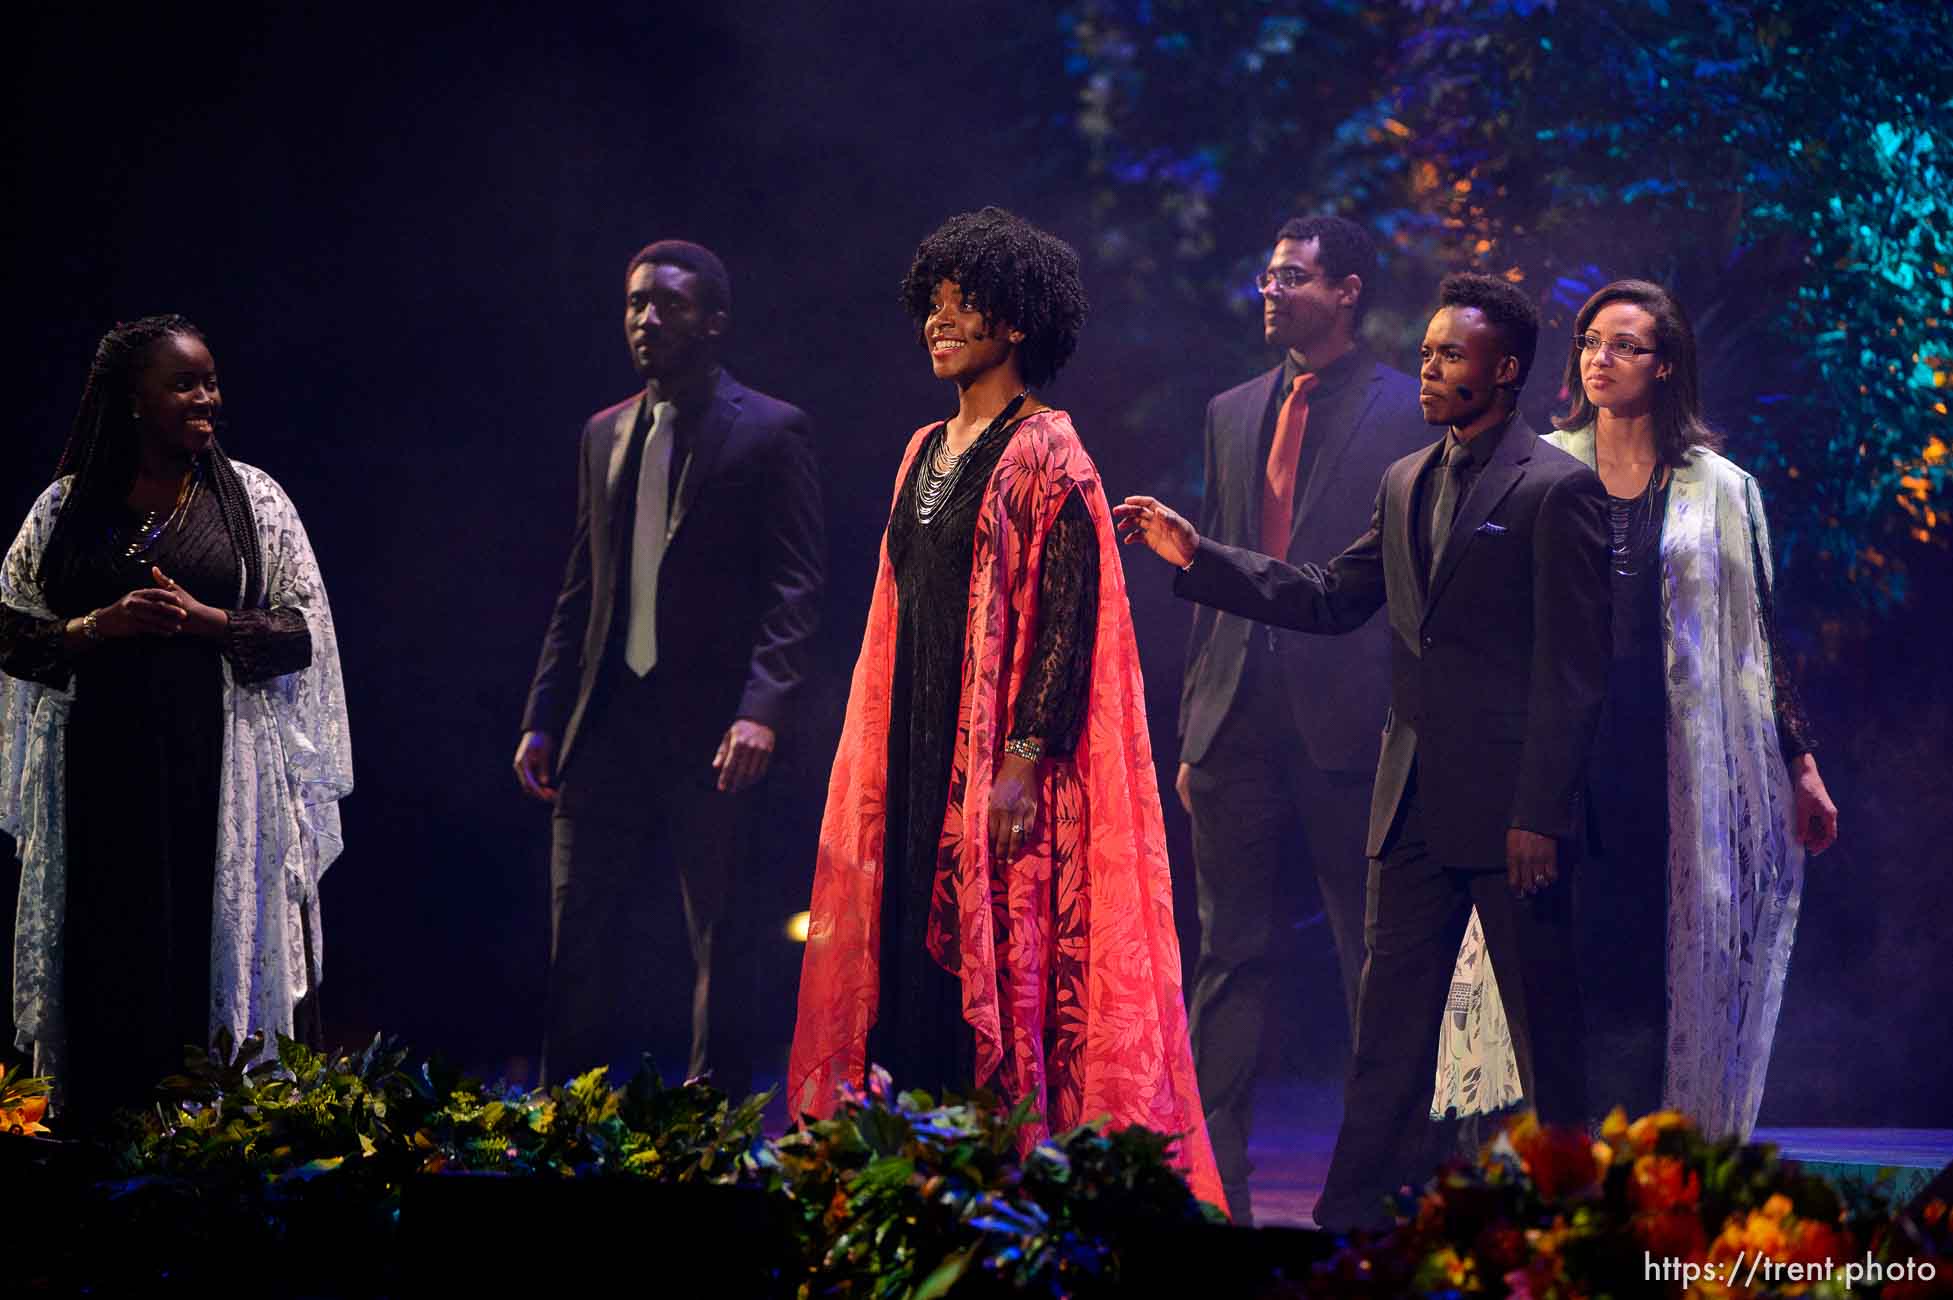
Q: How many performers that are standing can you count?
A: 6